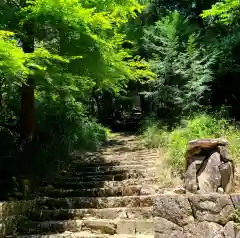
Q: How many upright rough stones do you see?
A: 3